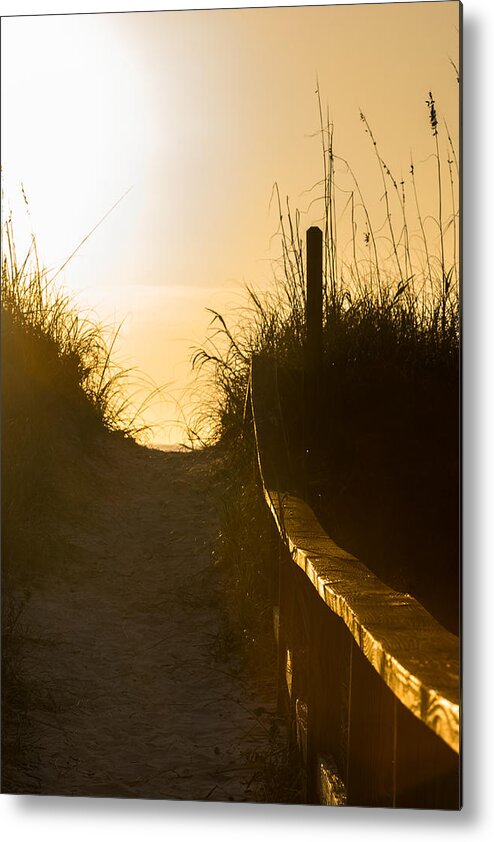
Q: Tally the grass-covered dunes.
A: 2